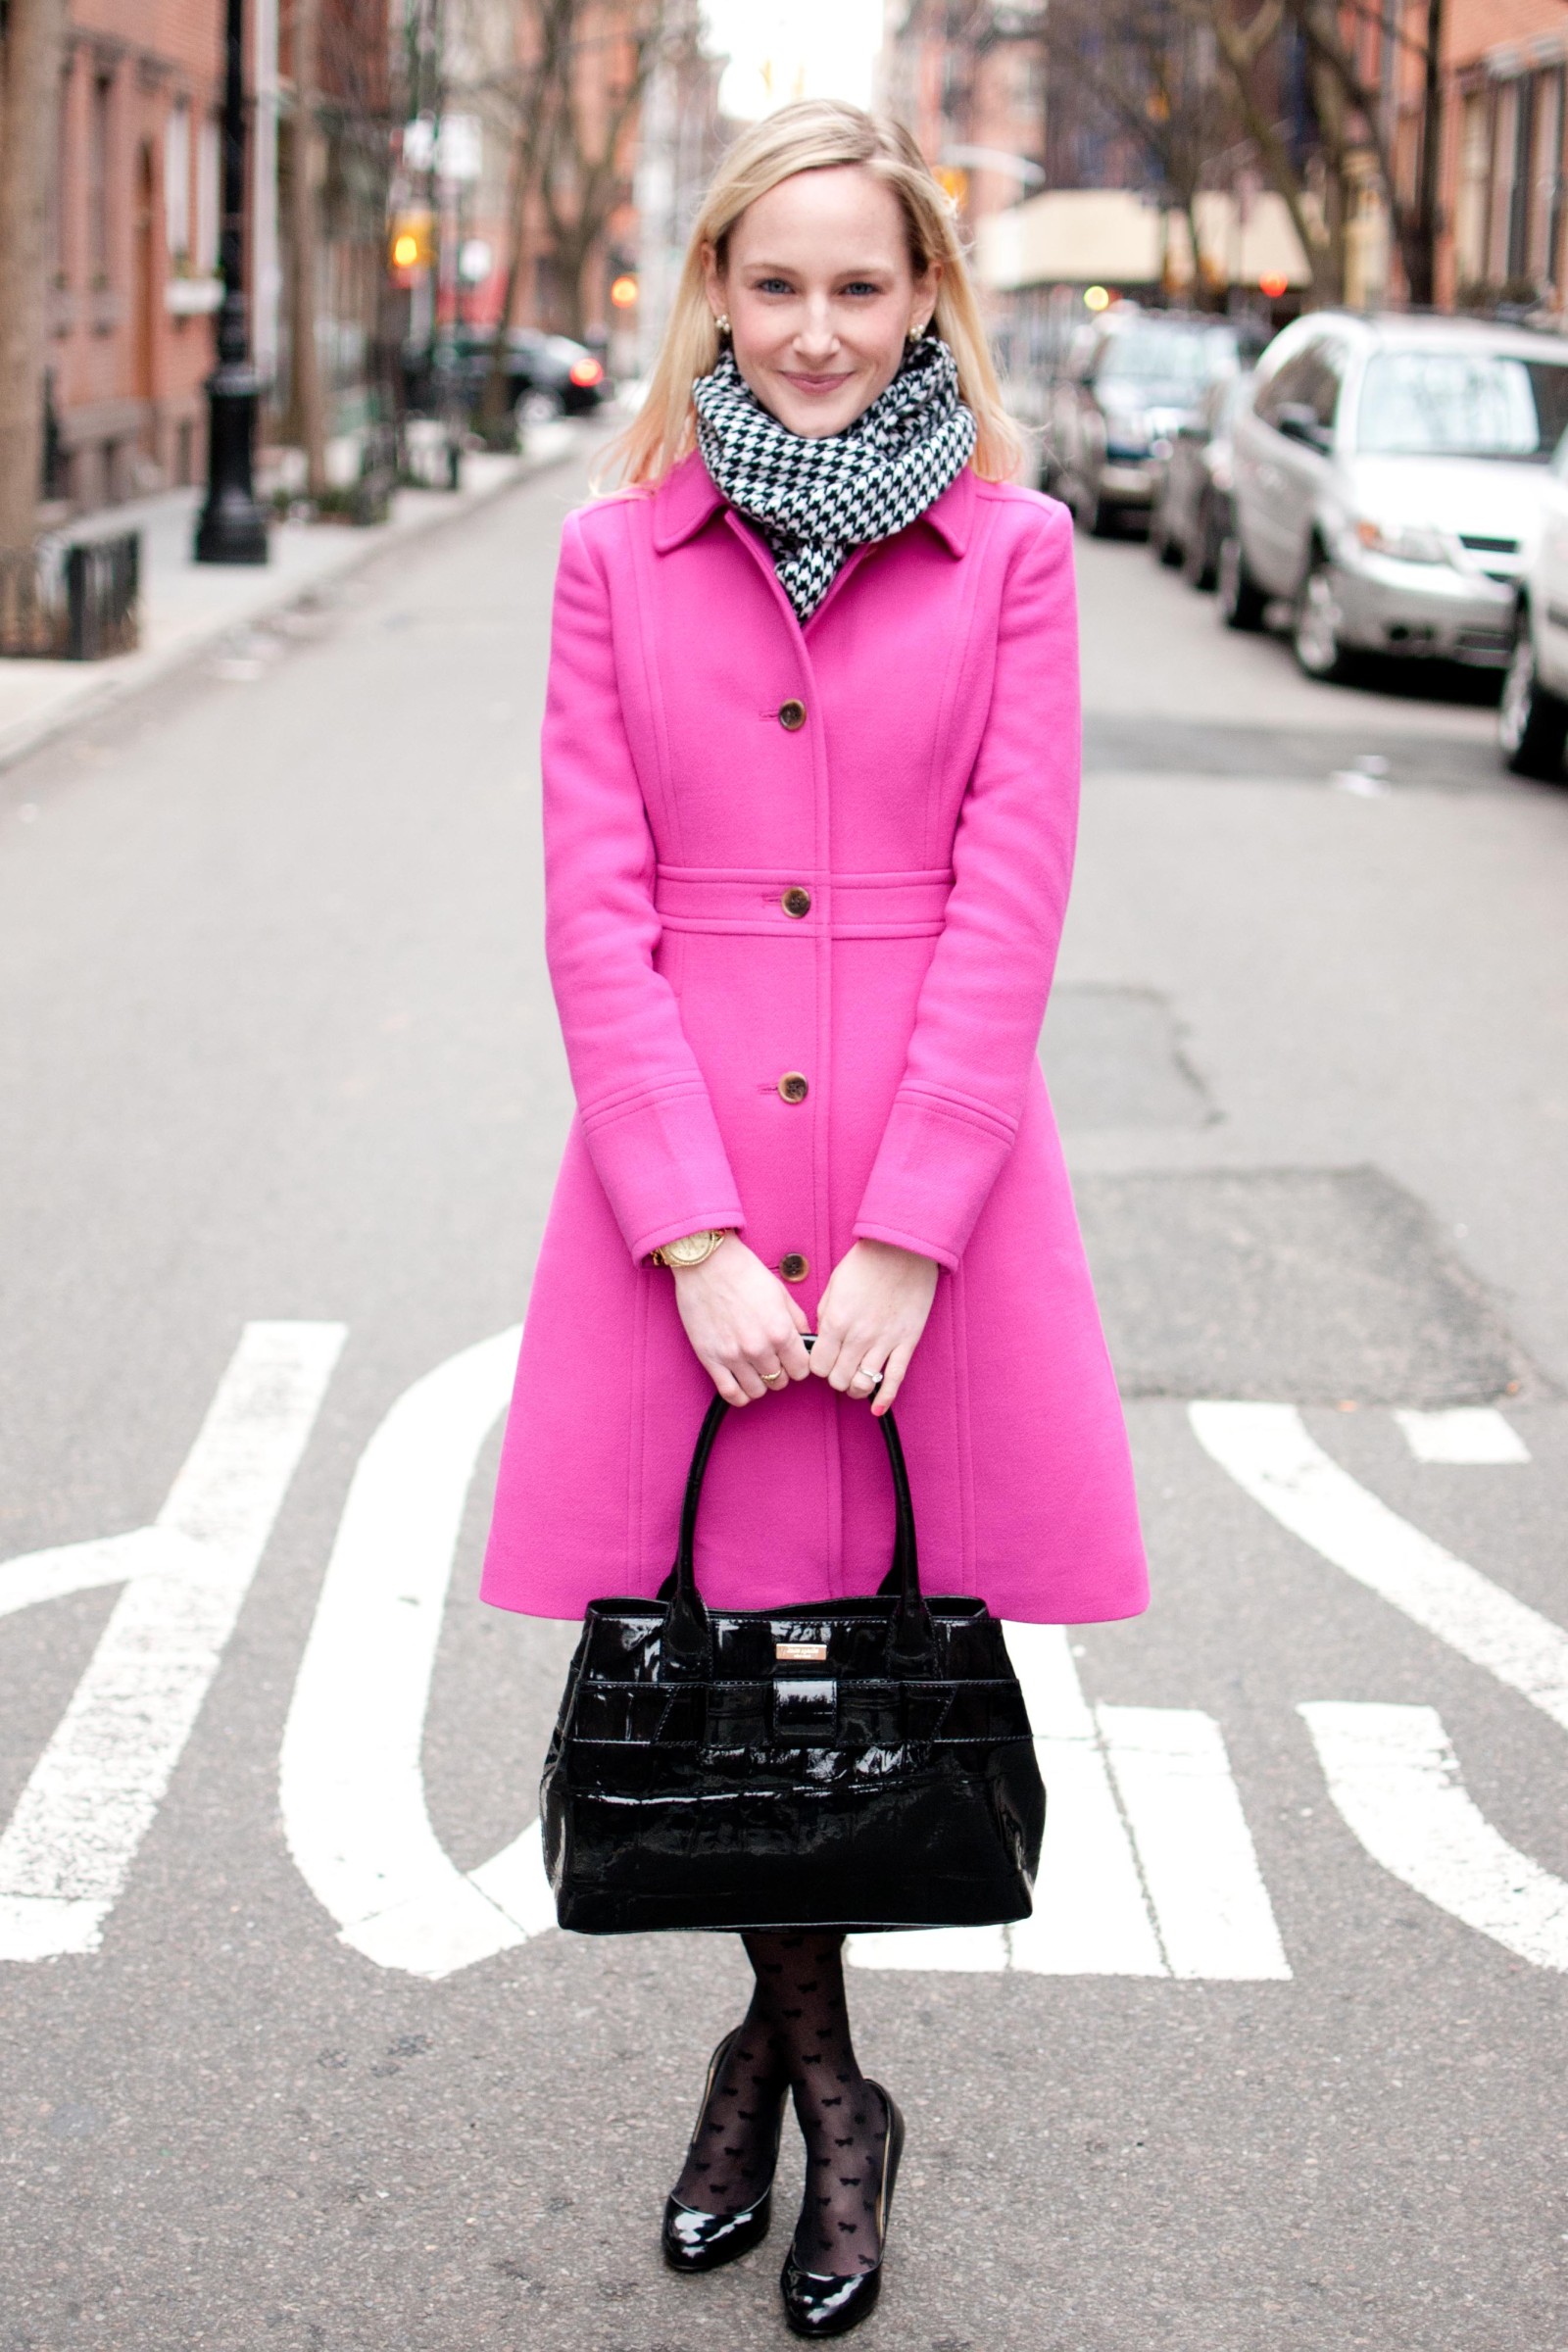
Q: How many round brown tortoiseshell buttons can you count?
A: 4